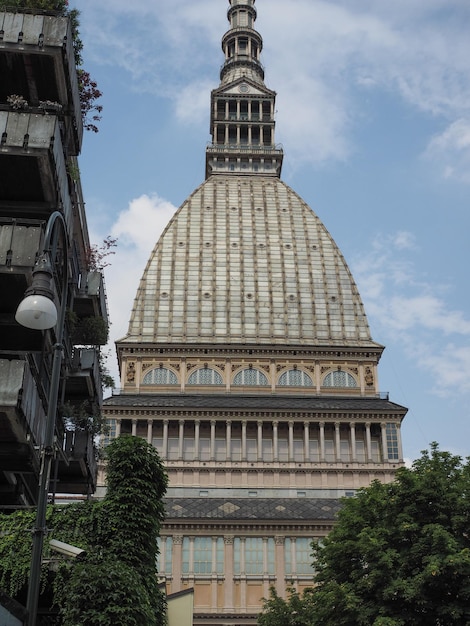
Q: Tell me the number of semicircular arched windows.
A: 5